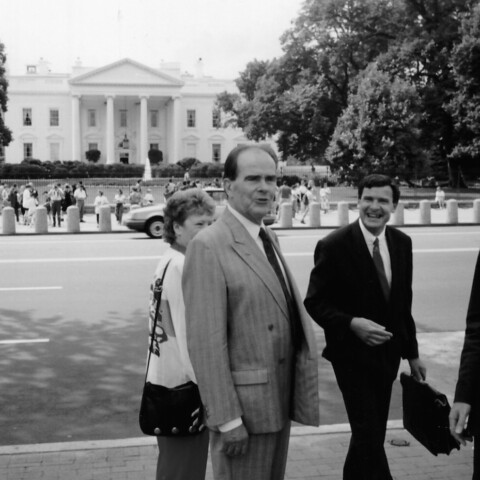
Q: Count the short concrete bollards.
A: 11